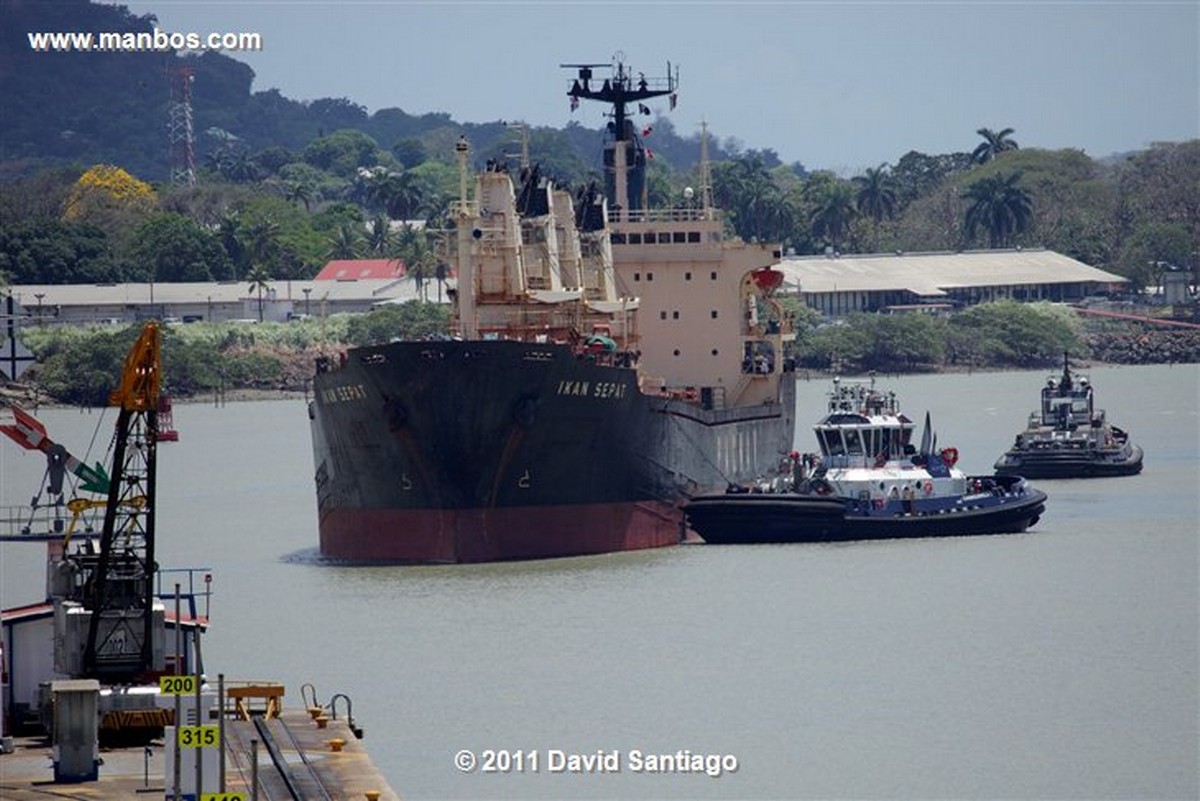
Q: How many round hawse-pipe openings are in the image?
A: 2